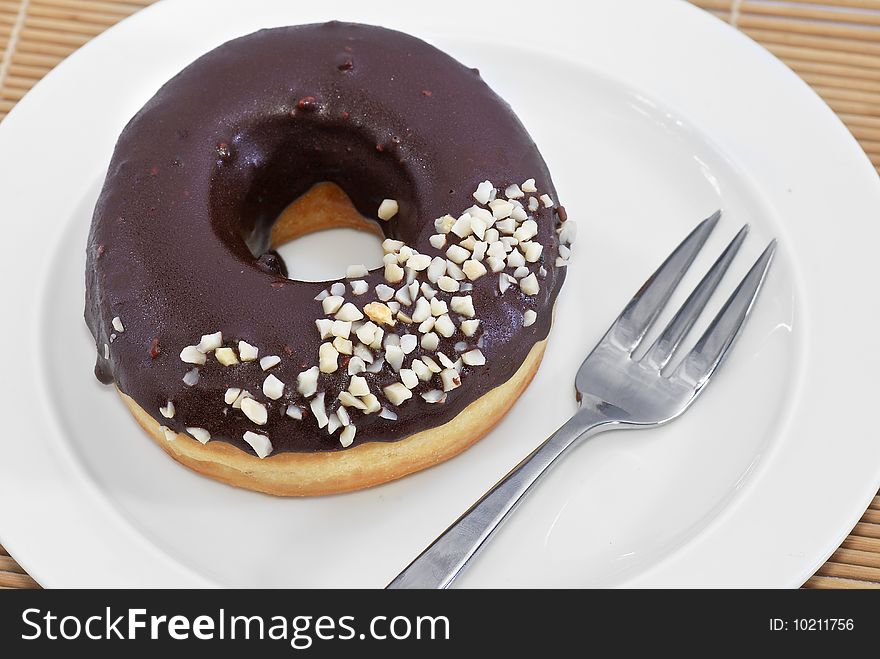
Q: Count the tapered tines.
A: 3